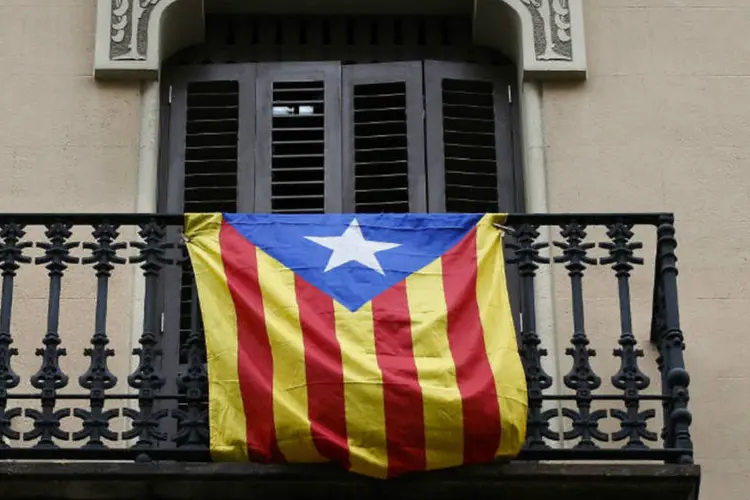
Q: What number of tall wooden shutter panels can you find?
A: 4